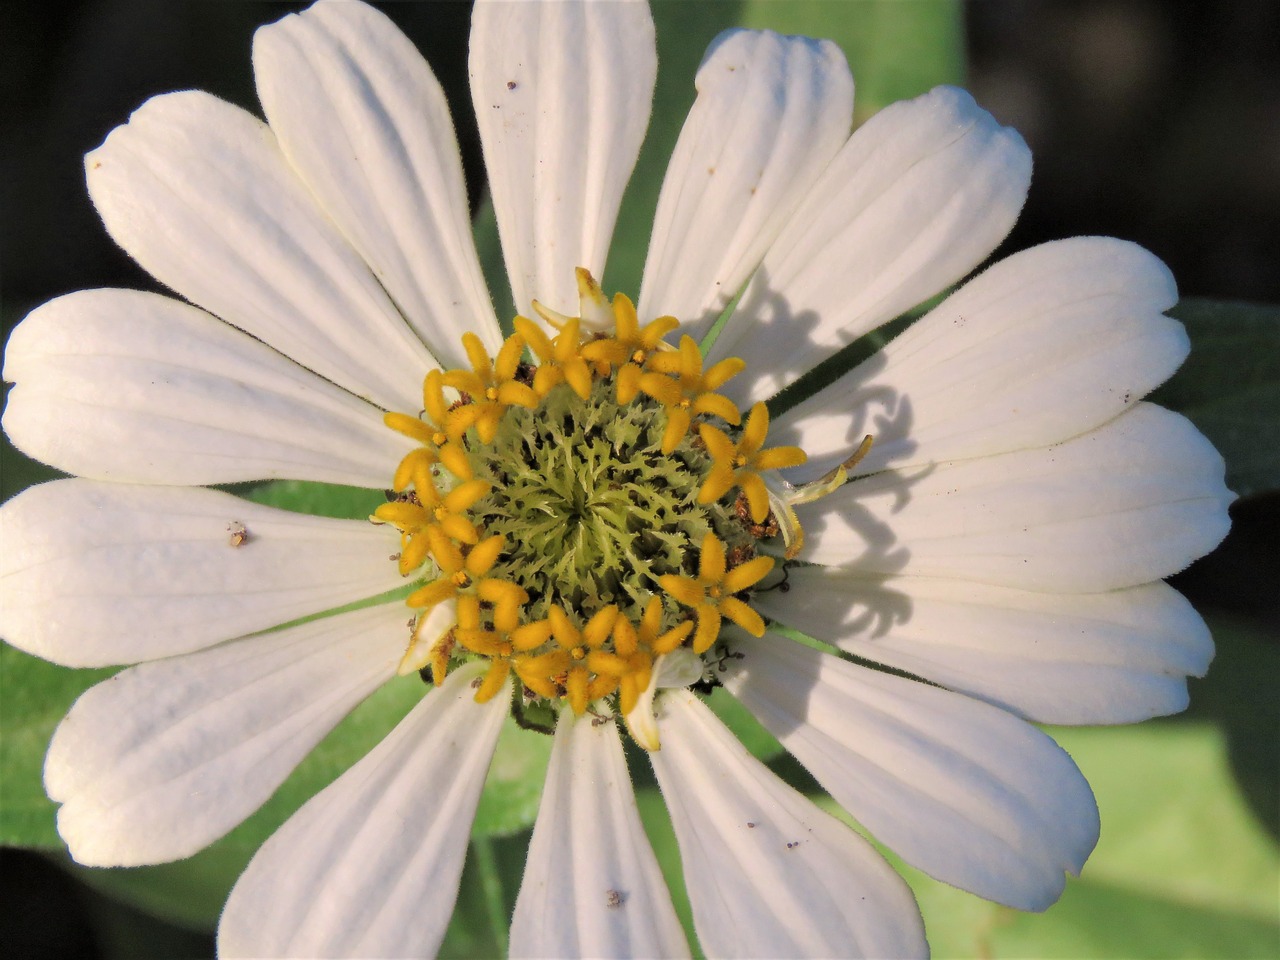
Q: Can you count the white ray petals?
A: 15